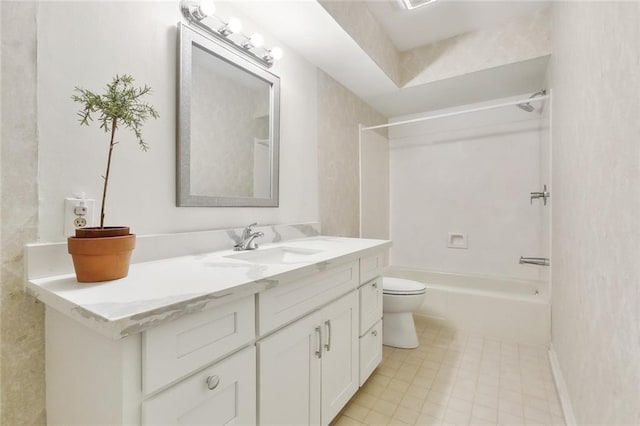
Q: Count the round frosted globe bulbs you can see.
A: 4